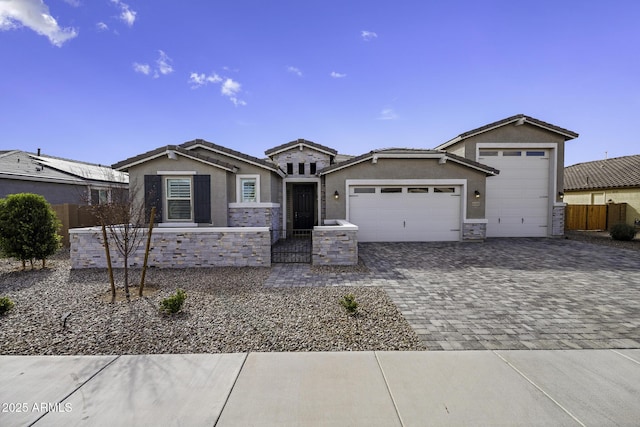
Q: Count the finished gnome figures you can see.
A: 0